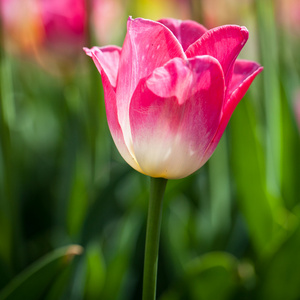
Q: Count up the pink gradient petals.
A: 6